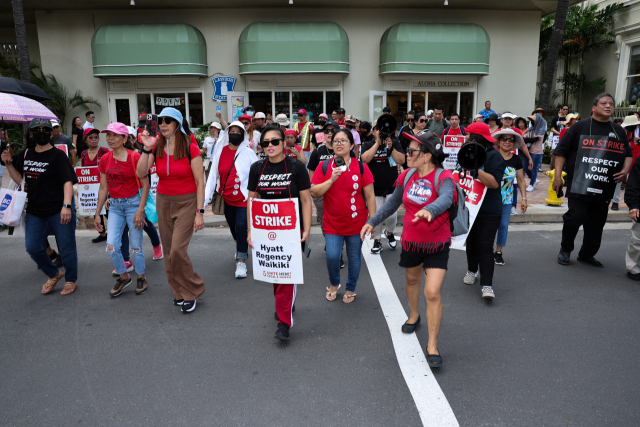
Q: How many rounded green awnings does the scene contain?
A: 3